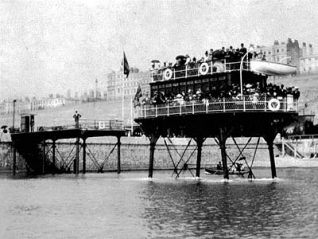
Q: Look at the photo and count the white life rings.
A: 3